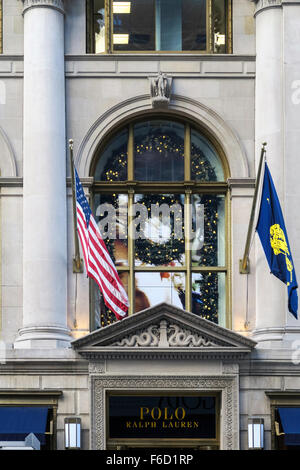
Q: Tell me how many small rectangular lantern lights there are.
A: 2